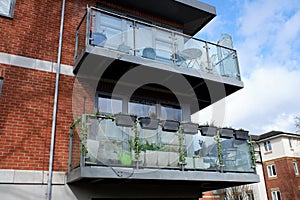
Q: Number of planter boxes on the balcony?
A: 7